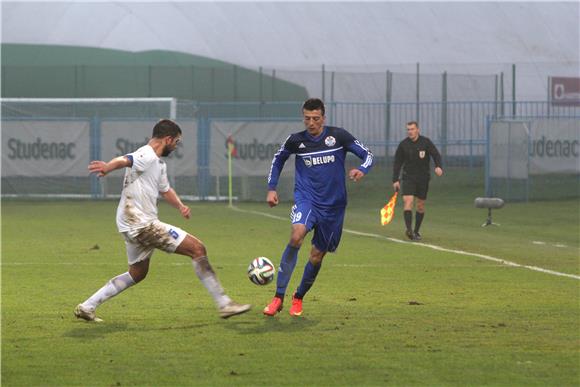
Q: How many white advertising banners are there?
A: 4